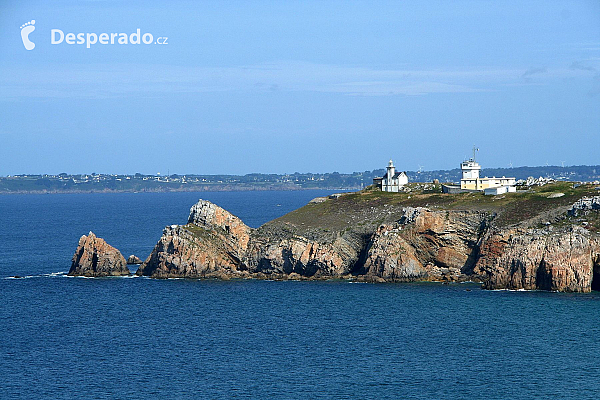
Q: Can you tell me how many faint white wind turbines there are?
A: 4